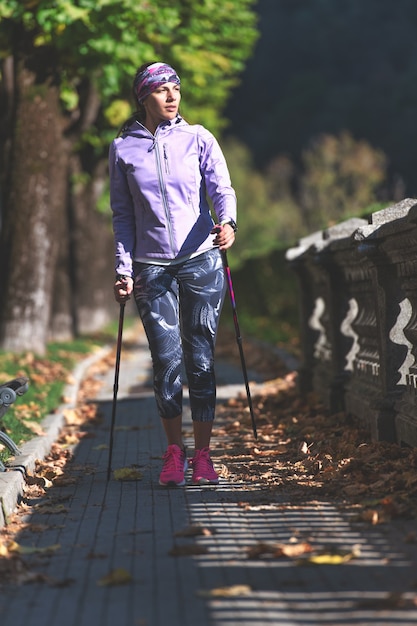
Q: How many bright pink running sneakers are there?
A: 2